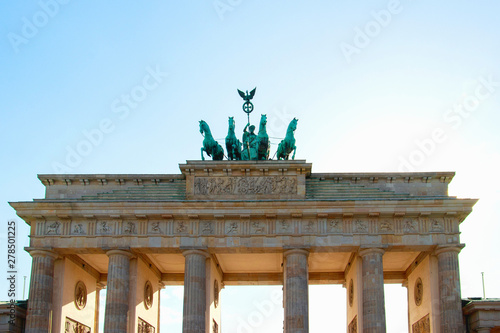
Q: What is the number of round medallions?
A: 5